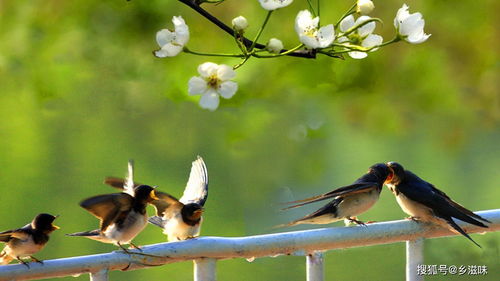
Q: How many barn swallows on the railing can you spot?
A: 5